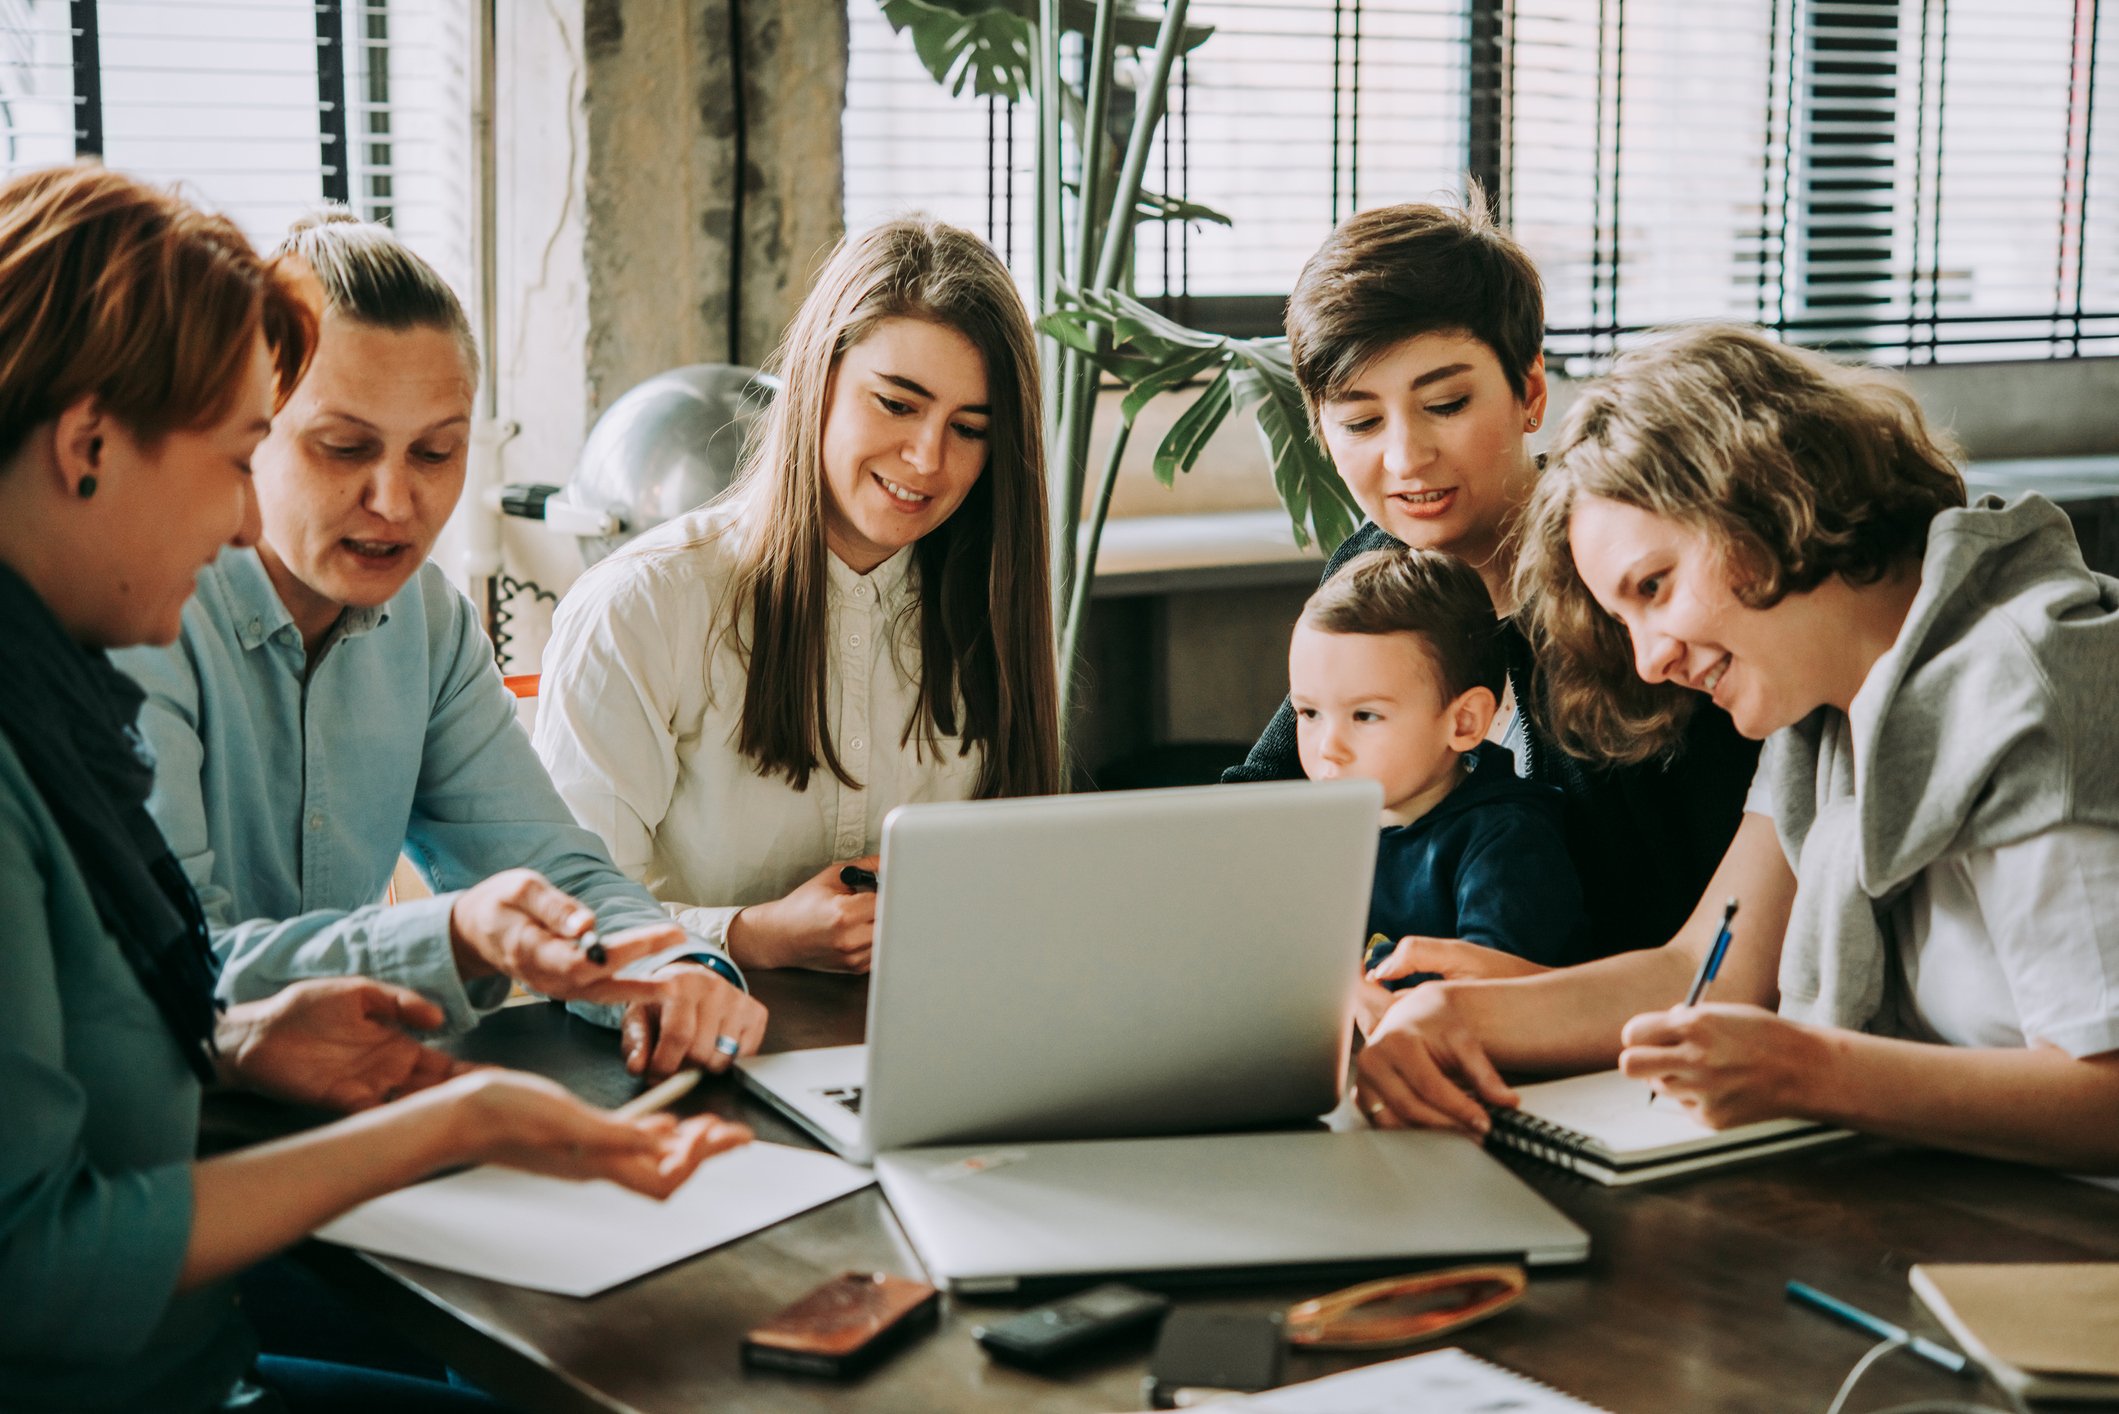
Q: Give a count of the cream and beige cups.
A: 0